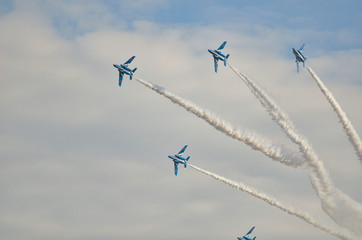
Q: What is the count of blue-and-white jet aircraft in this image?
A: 5